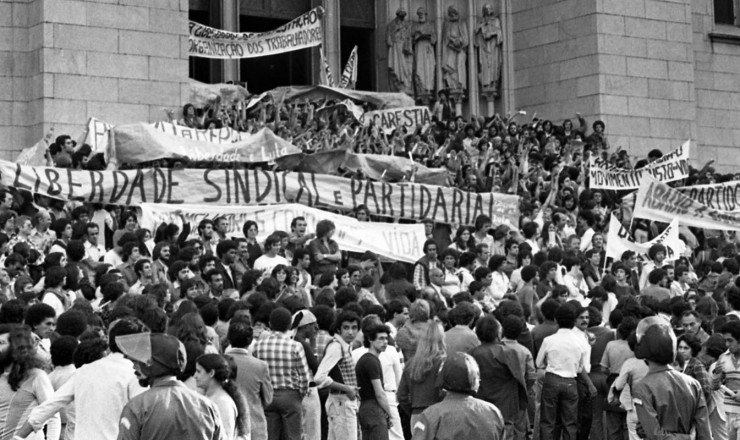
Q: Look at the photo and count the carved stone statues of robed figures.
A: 4